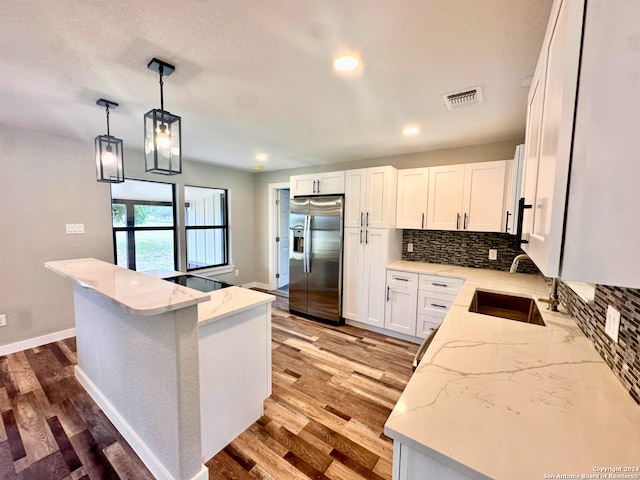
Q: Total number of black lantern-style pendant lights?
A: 2